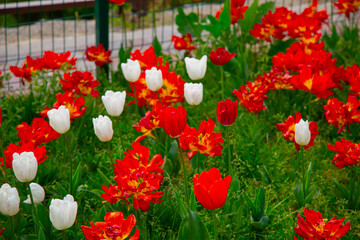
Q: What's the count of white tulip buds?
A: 12